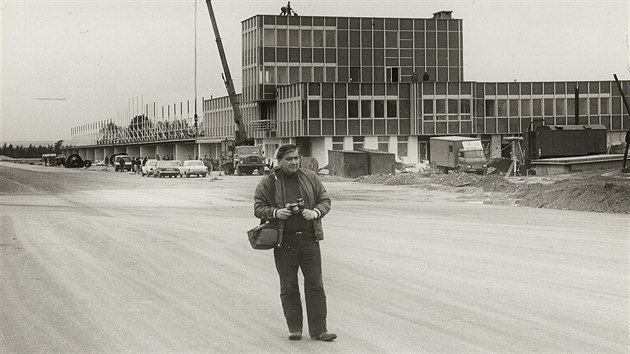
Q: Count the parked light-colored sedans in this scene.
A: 3